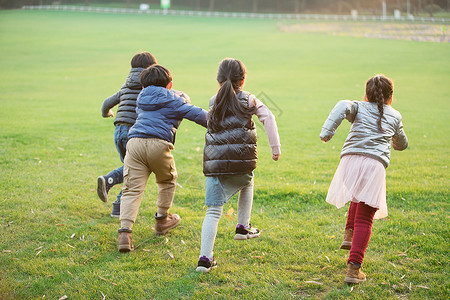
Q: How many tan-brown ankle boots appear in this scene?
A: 4